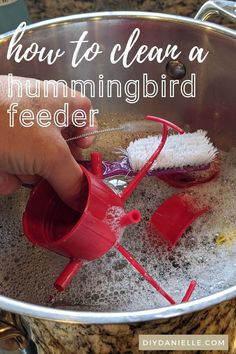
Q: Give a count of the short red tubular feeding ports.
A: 3